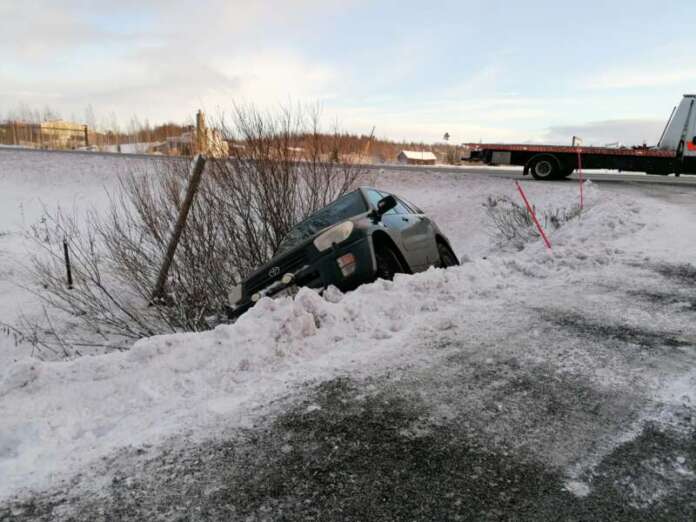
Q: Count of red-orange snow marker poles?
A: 2